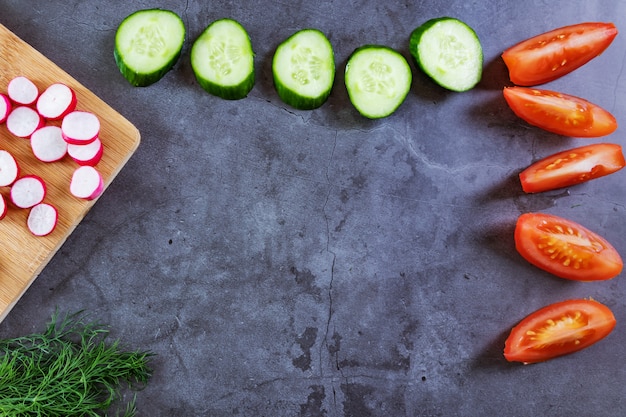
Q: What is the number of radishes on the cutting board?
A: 12